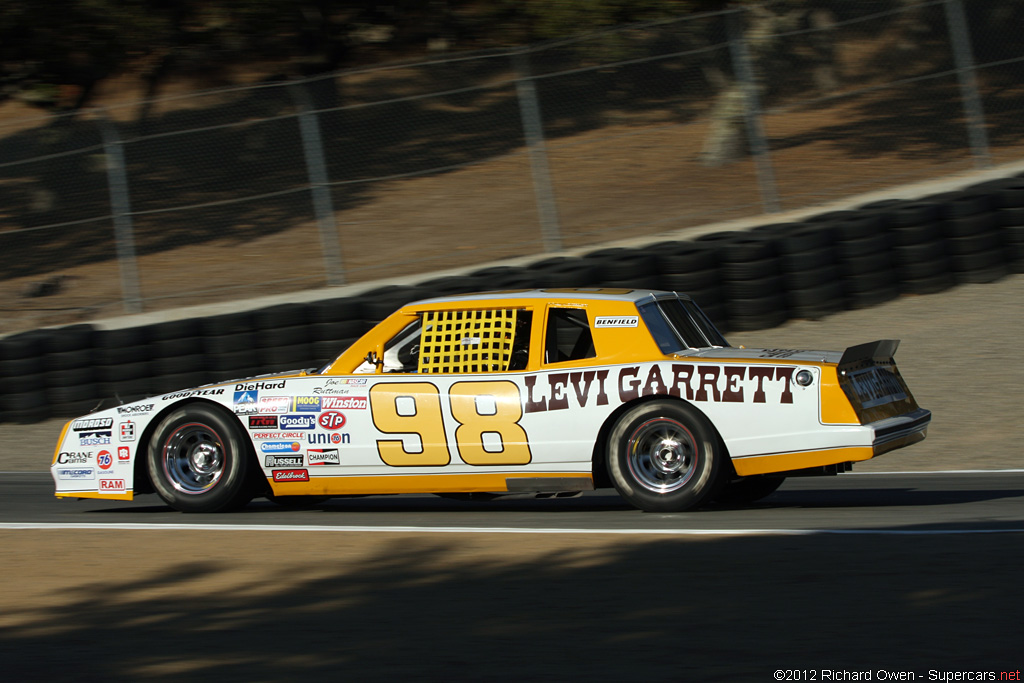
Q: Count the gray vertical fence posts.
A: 5